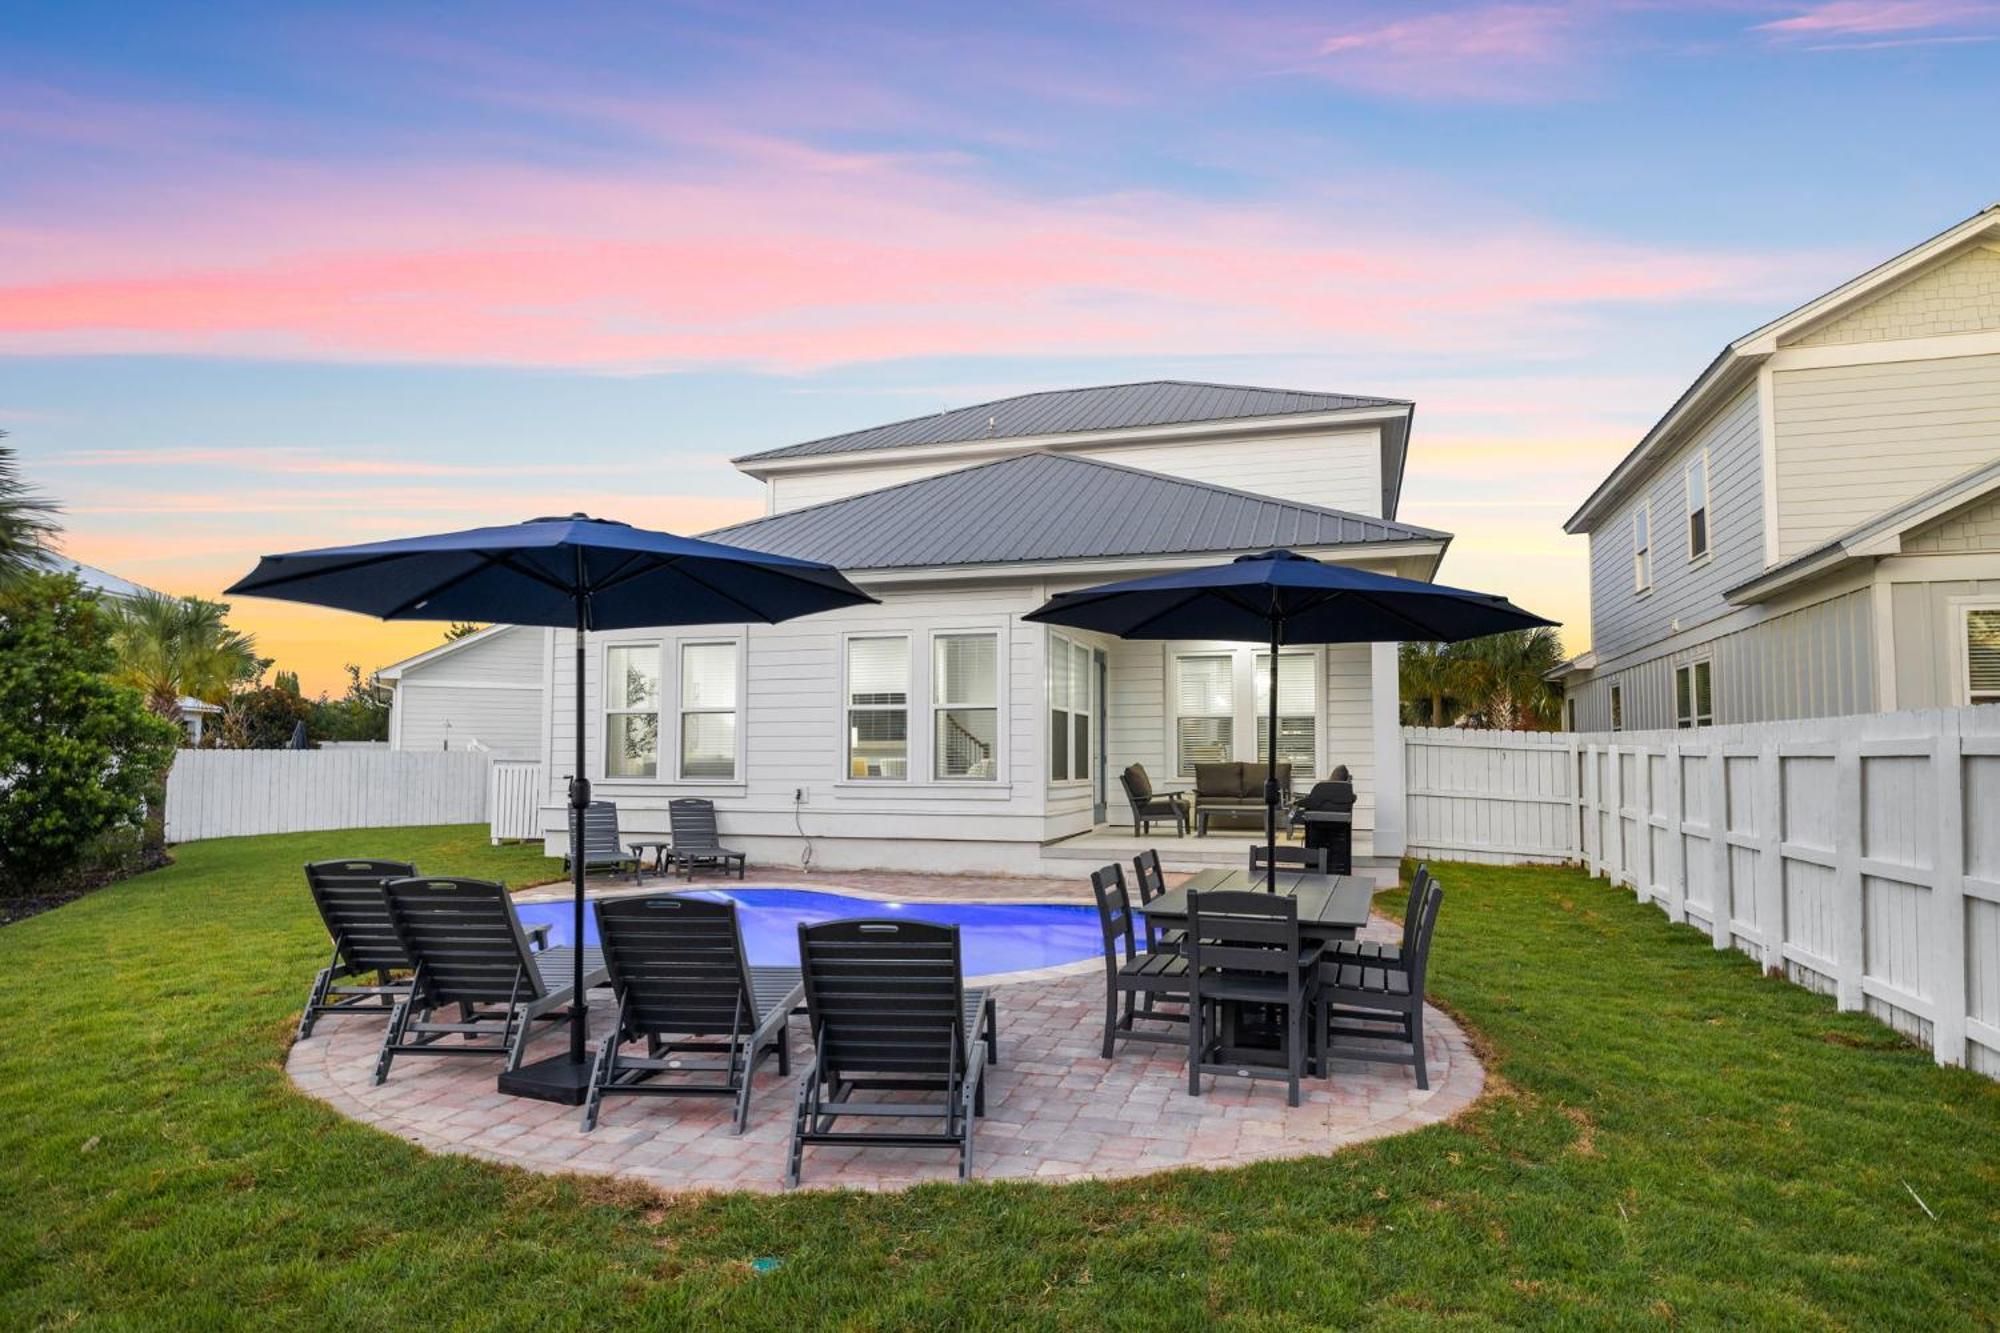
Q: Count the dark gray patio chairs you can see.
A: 14